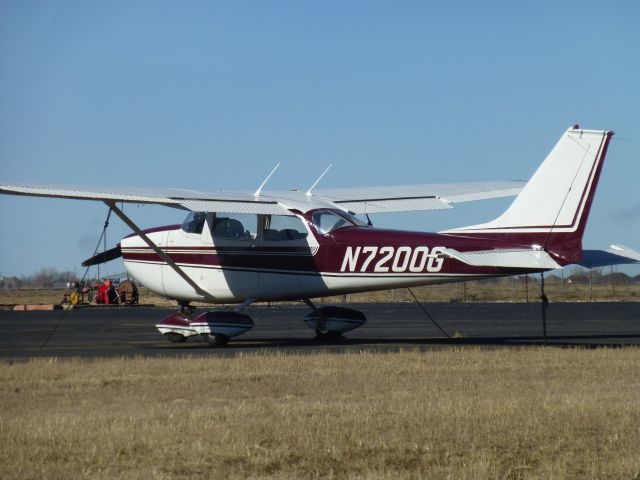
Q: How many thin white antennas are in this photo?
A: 2